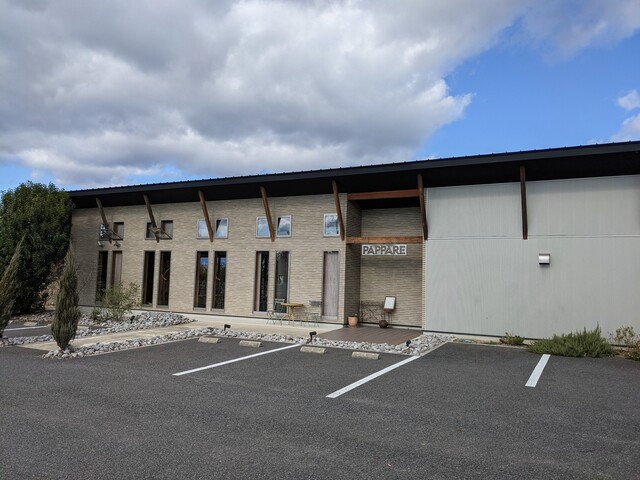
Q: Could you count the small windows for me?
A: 9